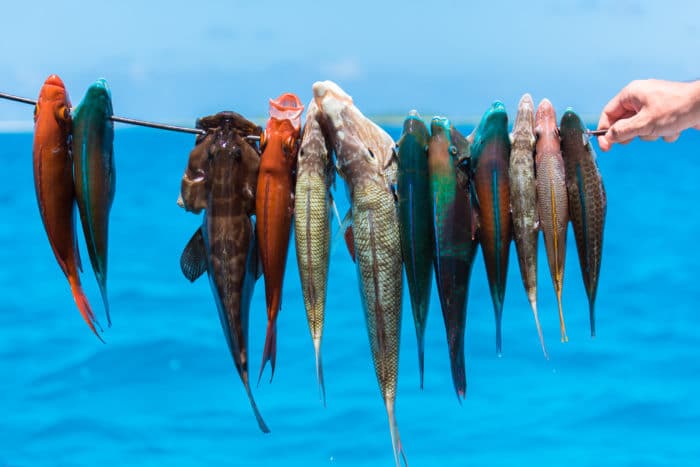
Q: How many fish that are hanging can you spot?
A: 12